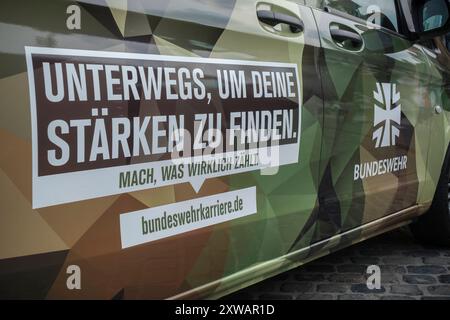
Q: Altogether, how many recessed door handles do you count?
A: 2